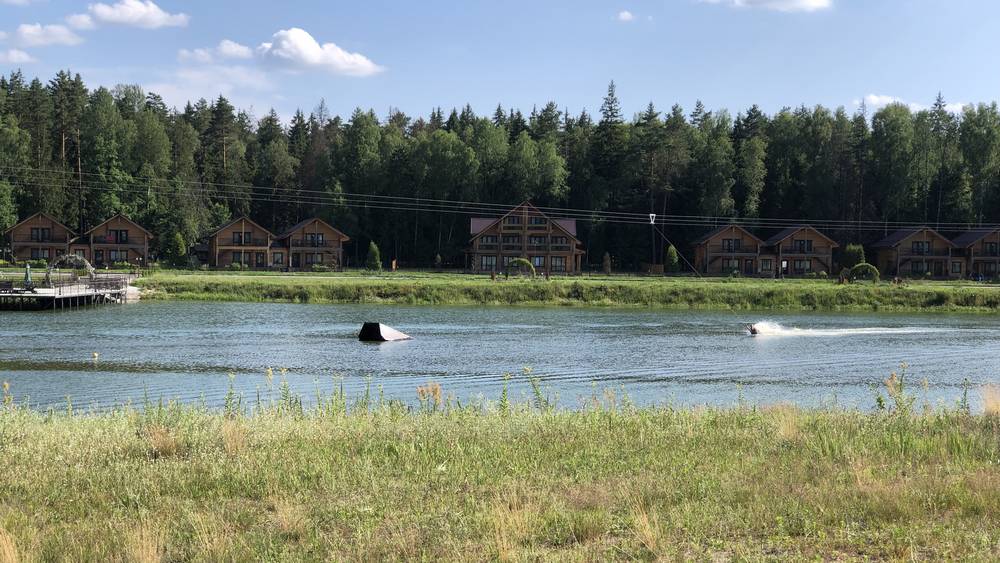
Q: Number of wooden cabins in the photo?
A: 9